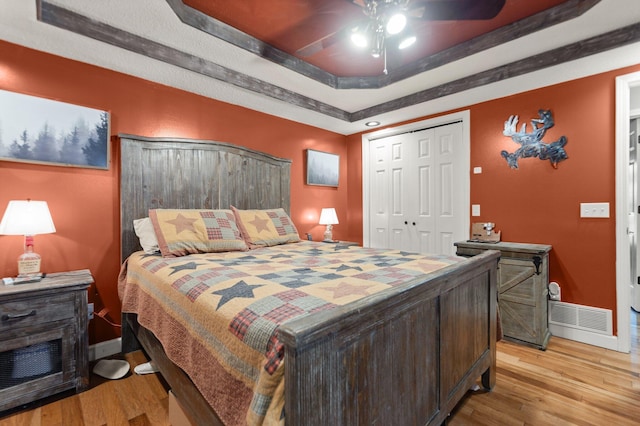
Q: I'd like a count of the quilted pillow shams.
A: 2